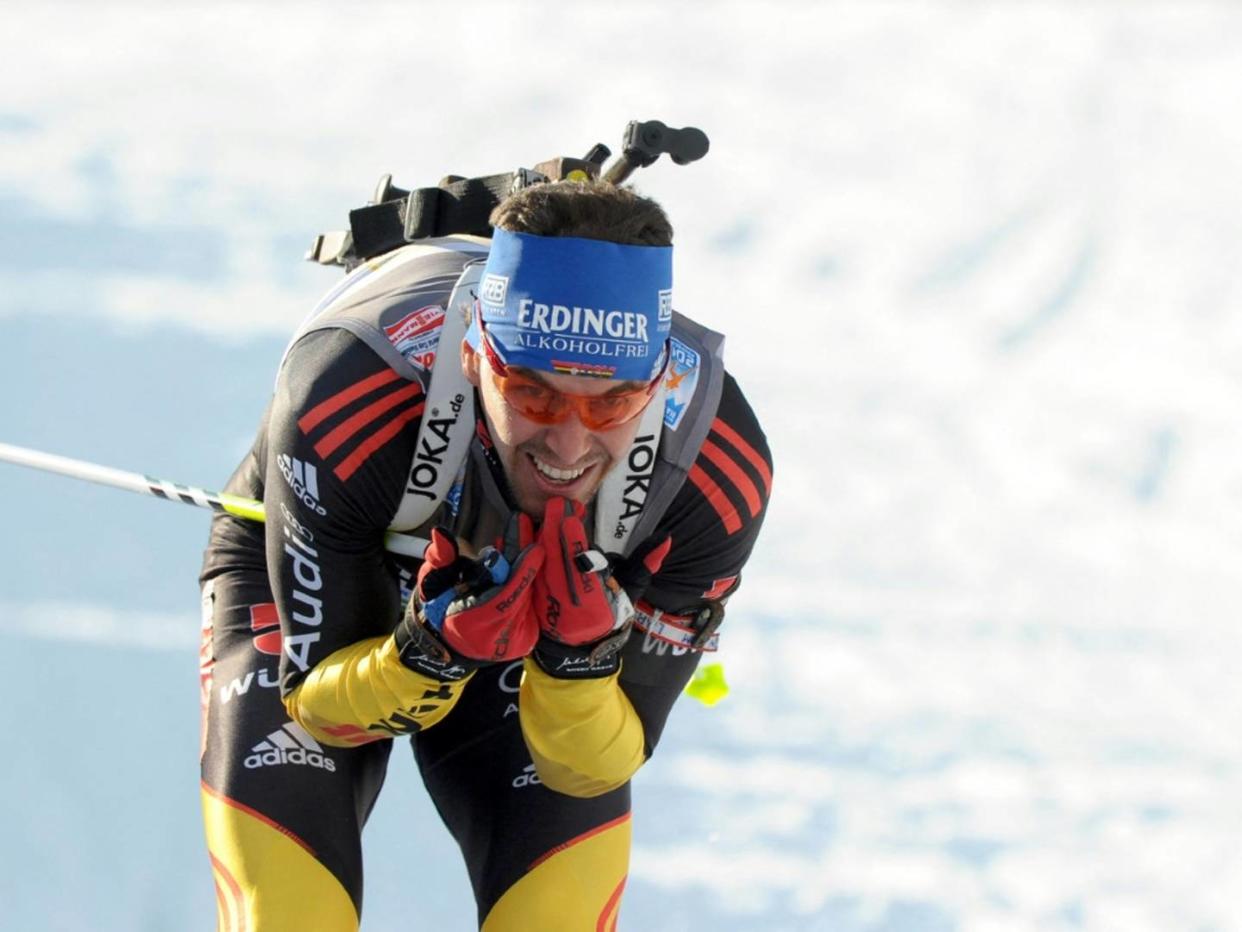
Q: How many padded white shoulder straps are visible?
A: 2